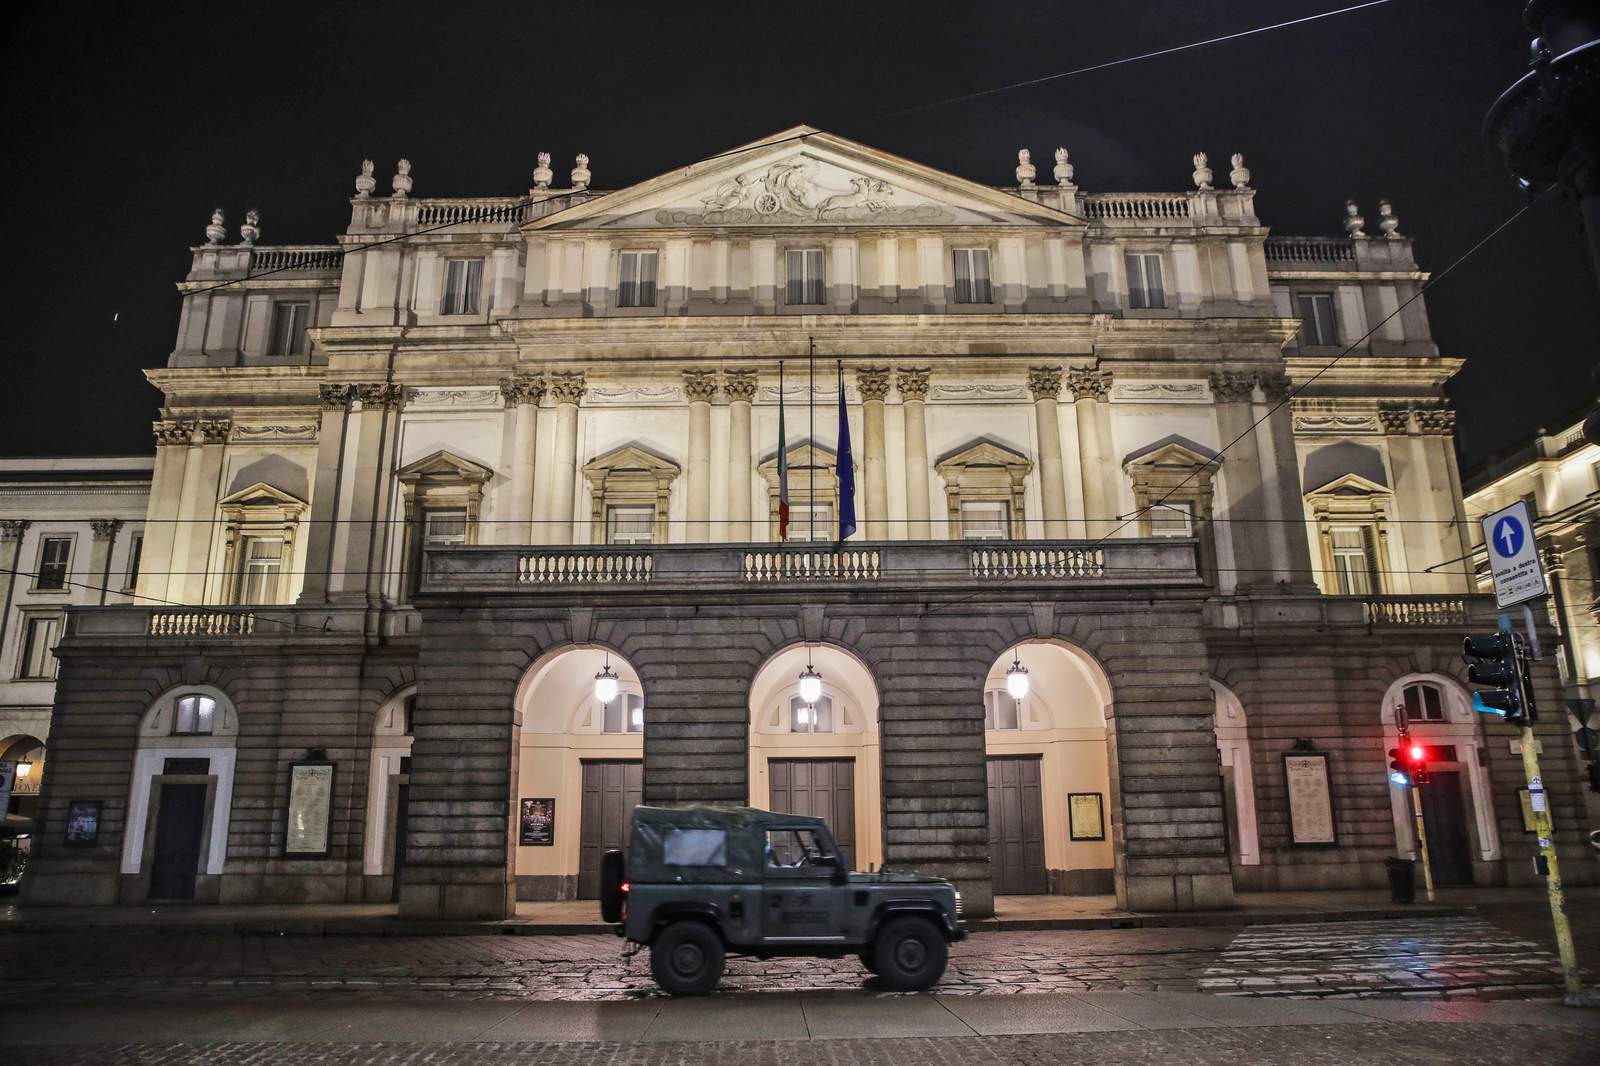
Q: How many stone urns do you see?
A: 12